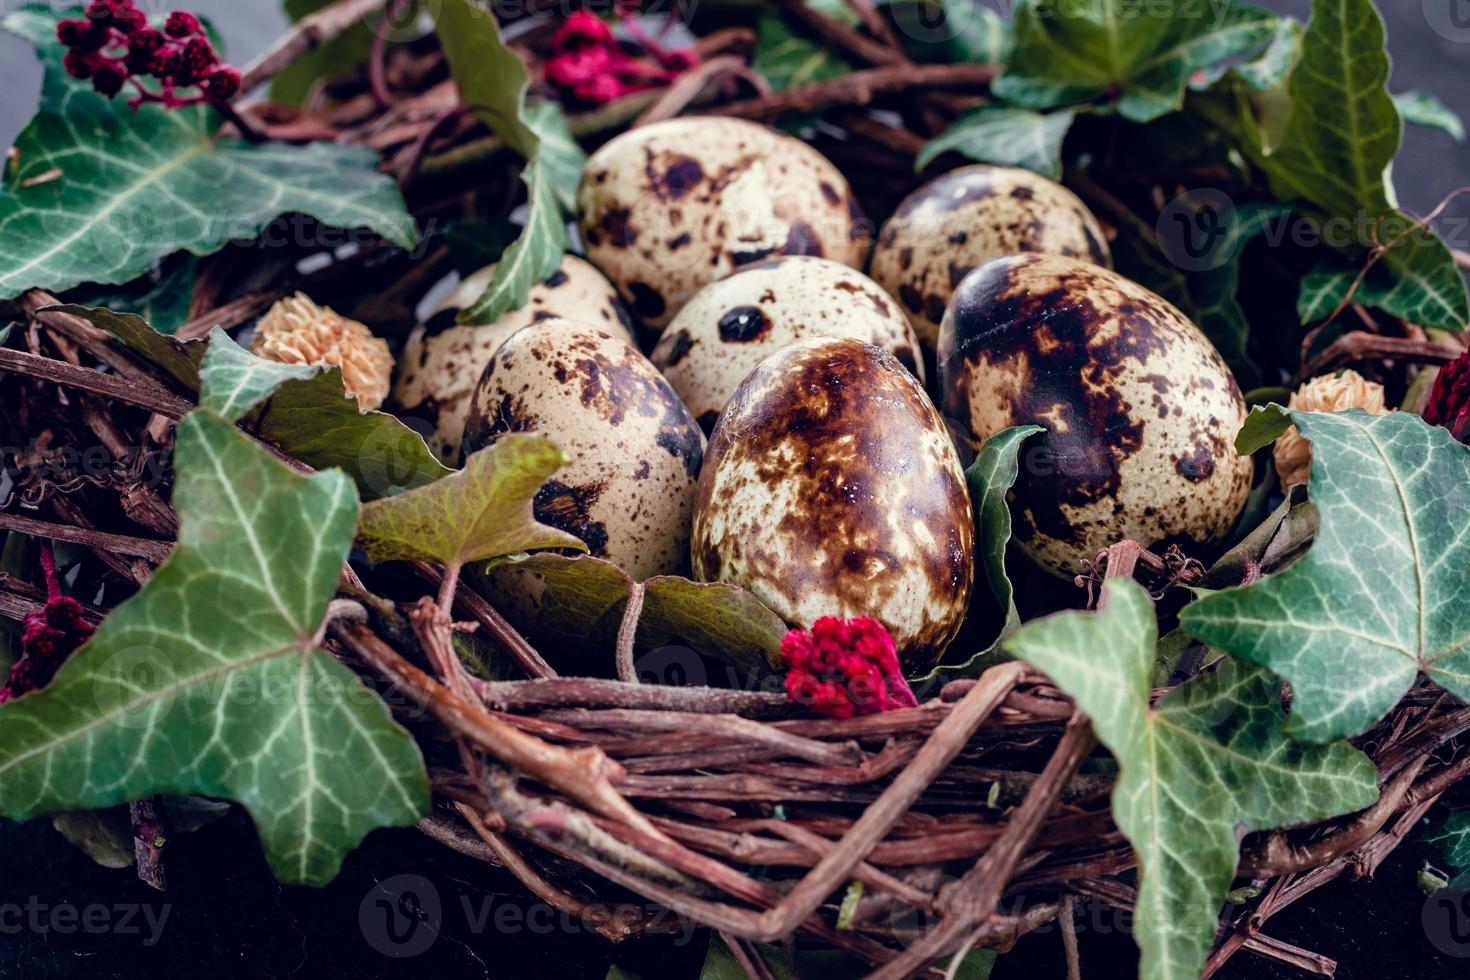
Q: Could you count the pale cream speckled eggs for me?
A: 7